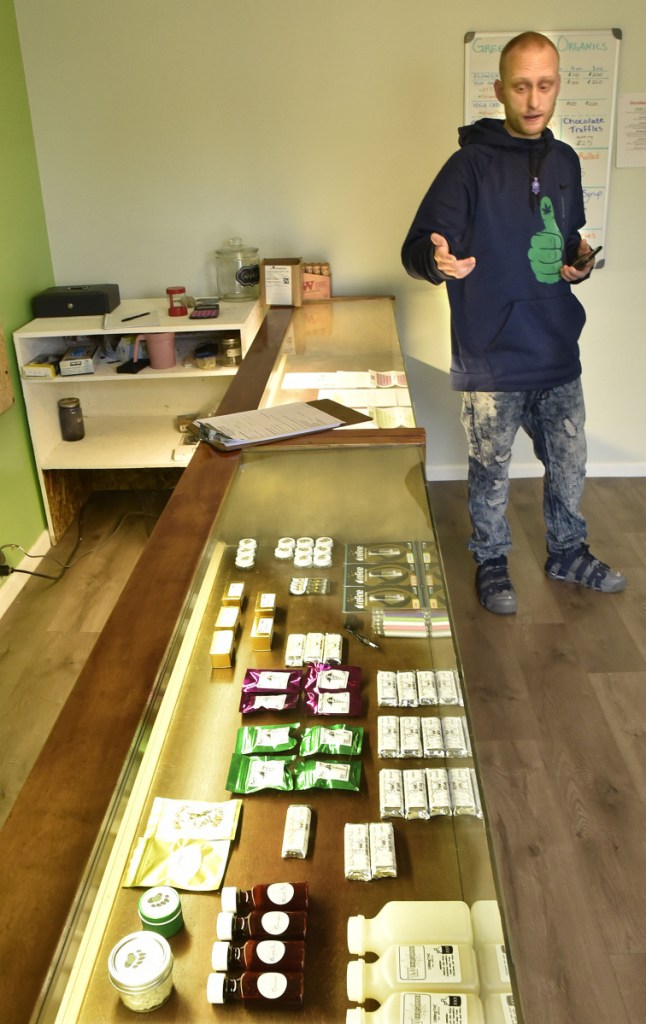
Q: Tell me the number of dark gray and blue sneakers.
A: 2